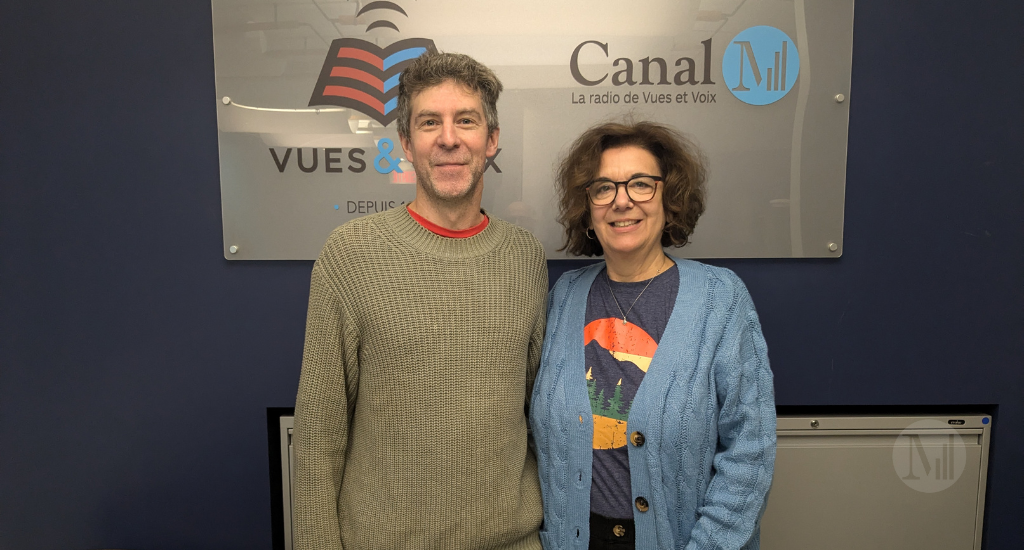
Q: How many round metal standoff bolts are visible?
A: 4